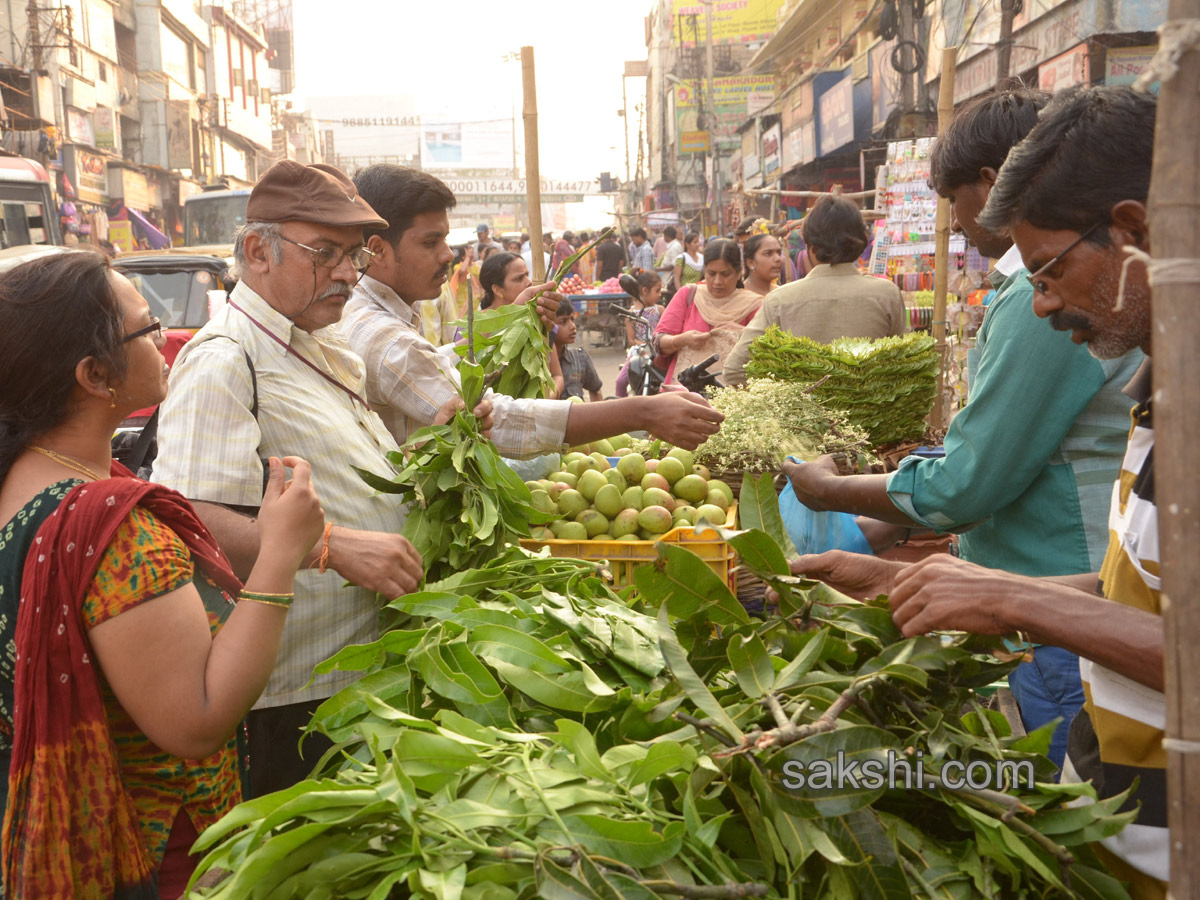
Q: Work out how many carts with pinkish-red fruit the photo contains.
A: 1